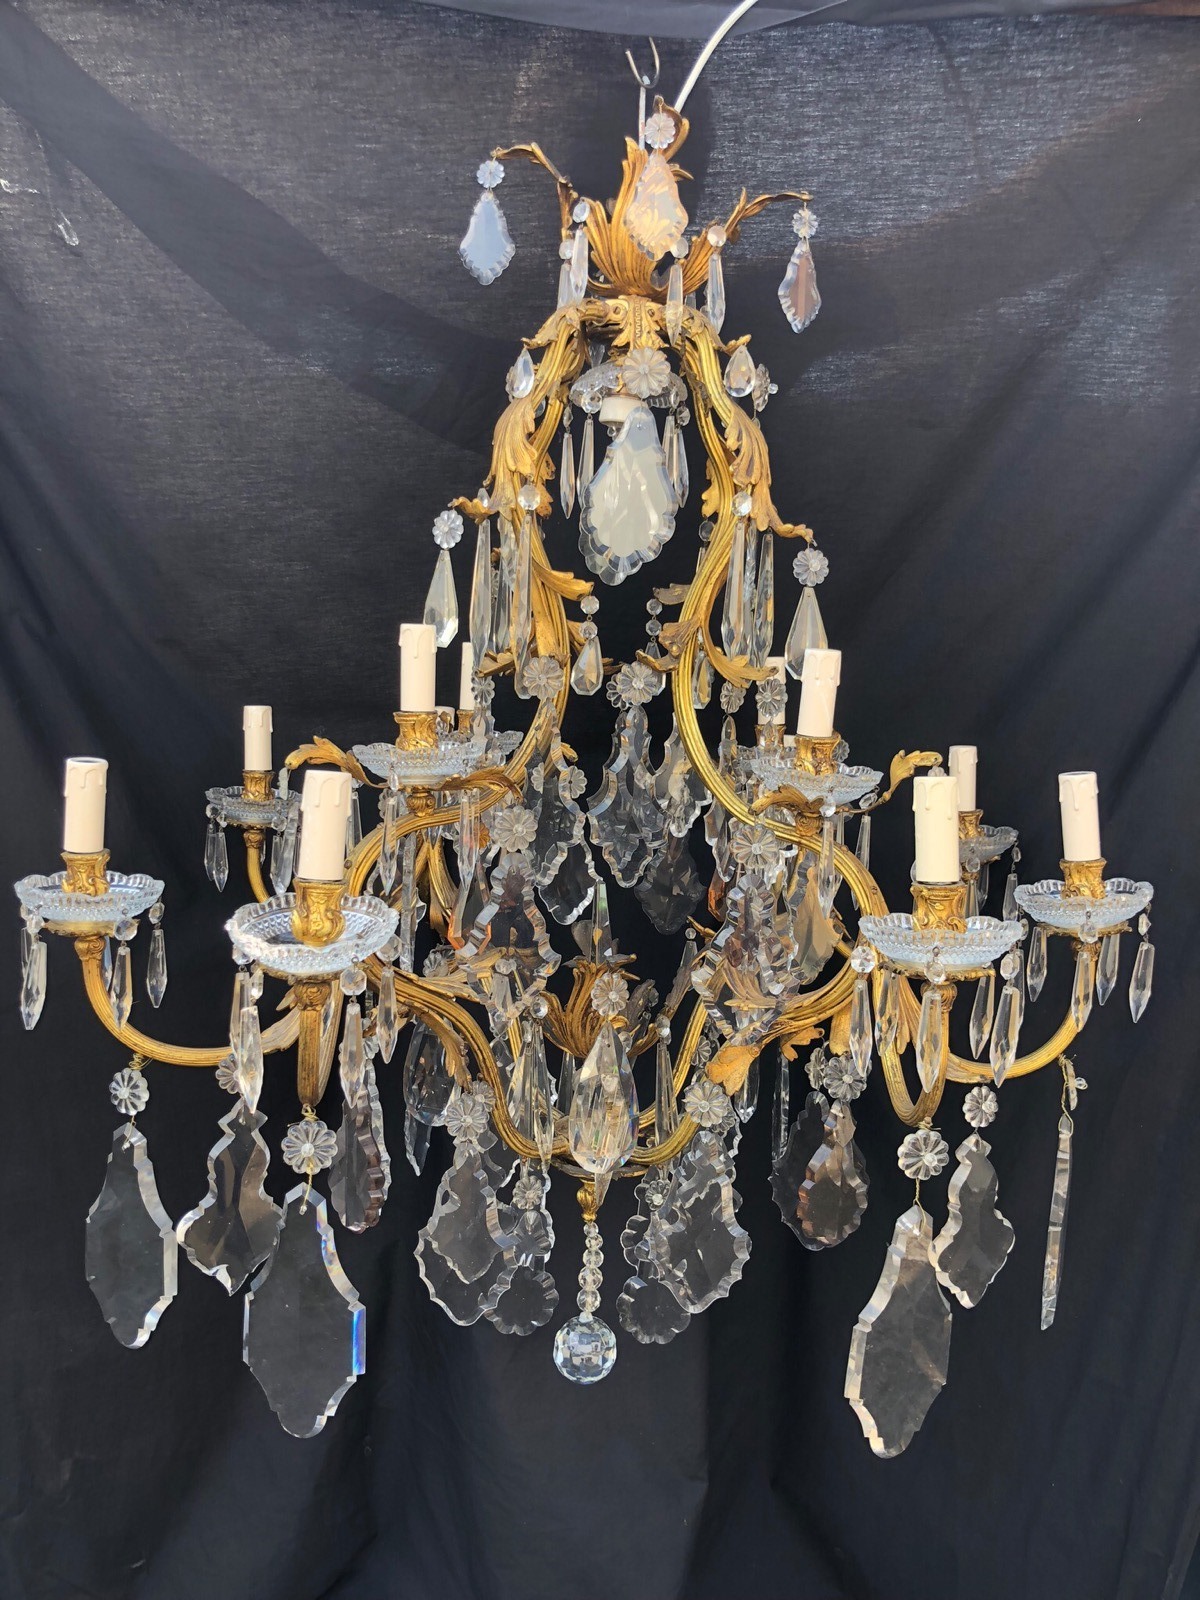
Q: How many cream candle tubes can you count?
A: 12